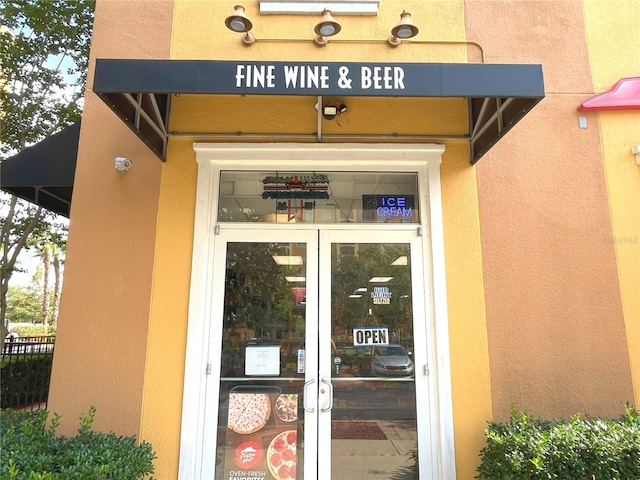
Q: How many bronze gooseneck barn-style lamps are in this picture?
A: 3